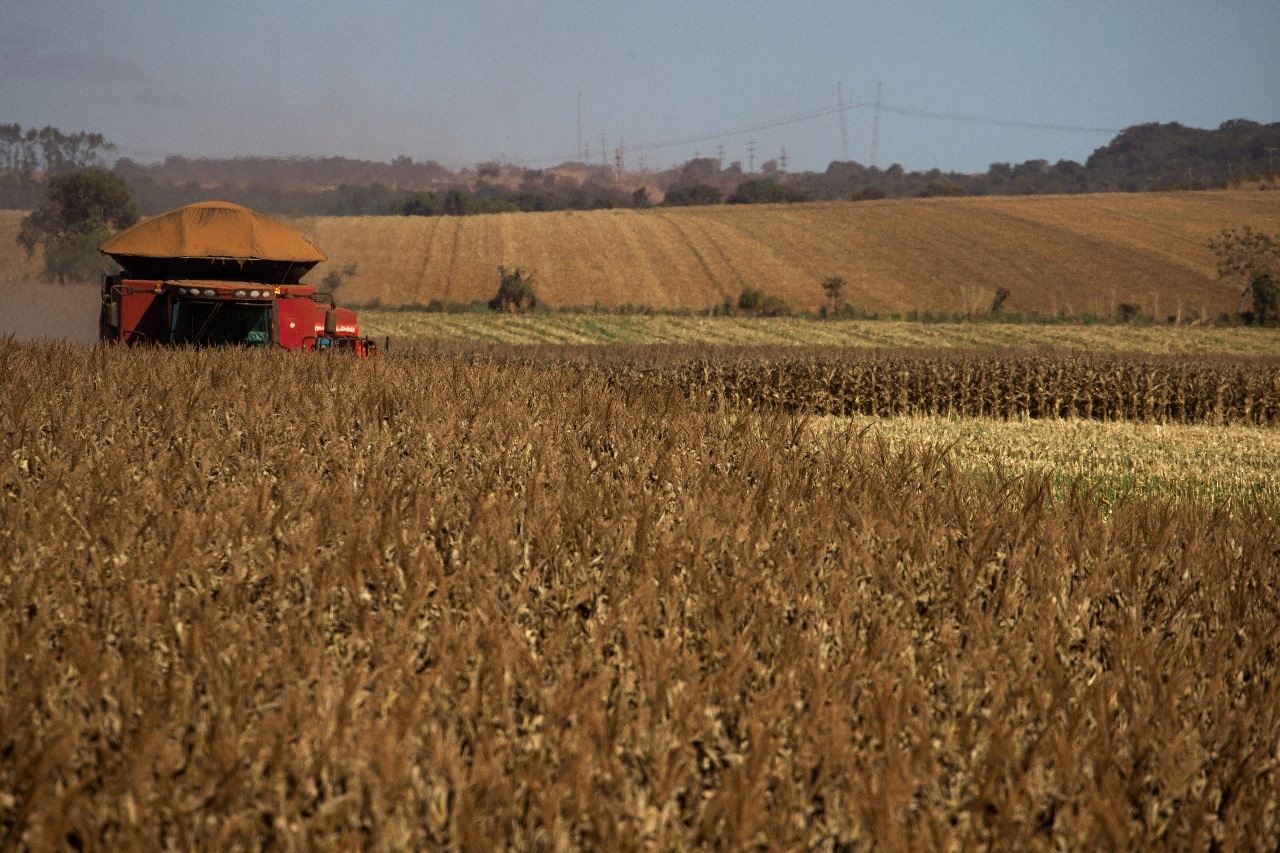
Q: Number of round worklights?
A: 6